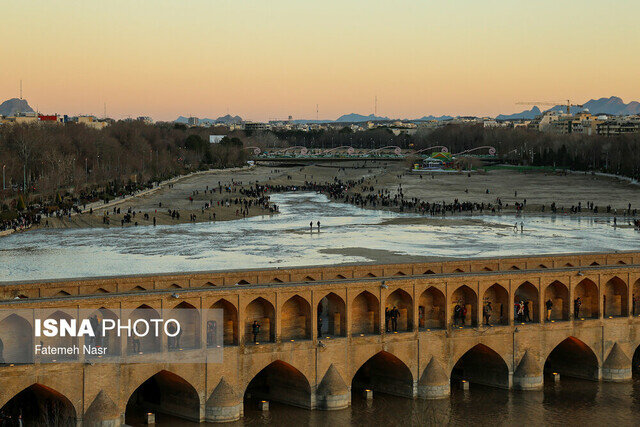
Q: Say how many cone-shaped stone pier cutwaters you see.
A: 6